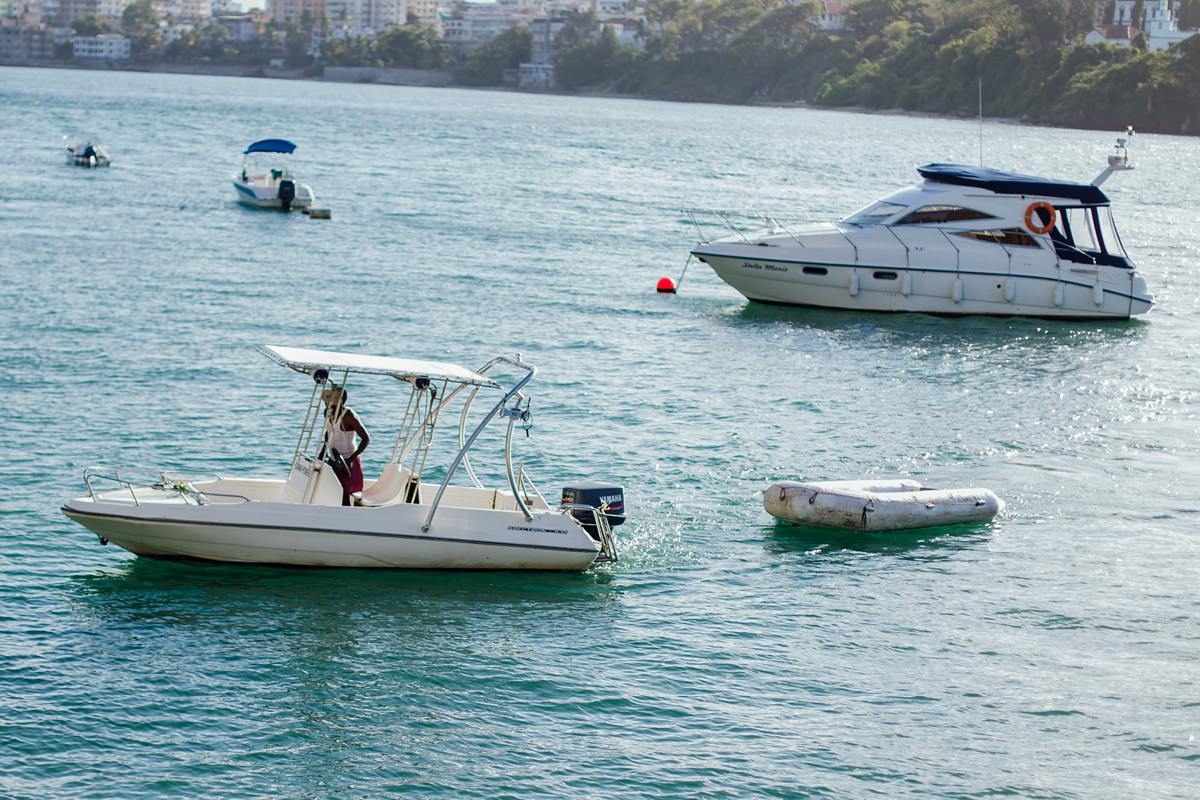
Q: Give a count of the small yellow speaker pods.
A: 0